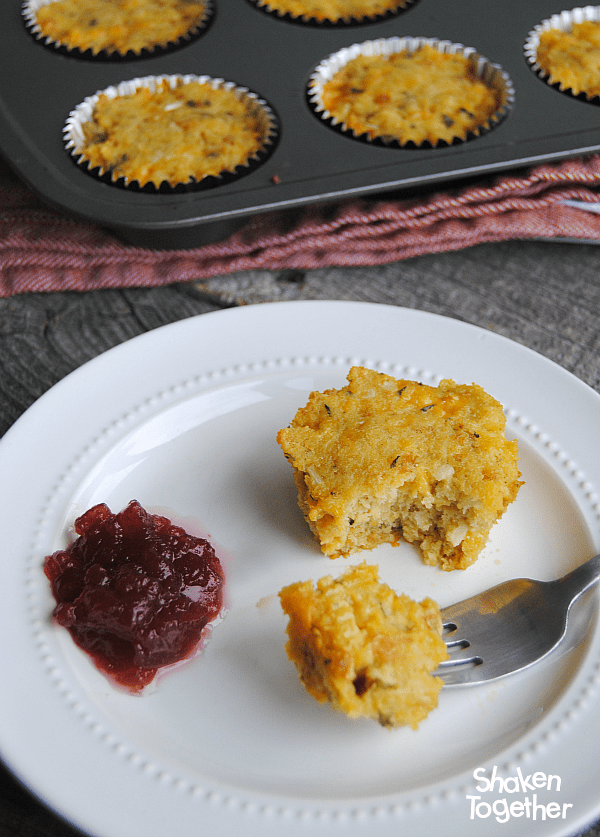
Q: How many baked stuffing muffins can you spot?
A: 6